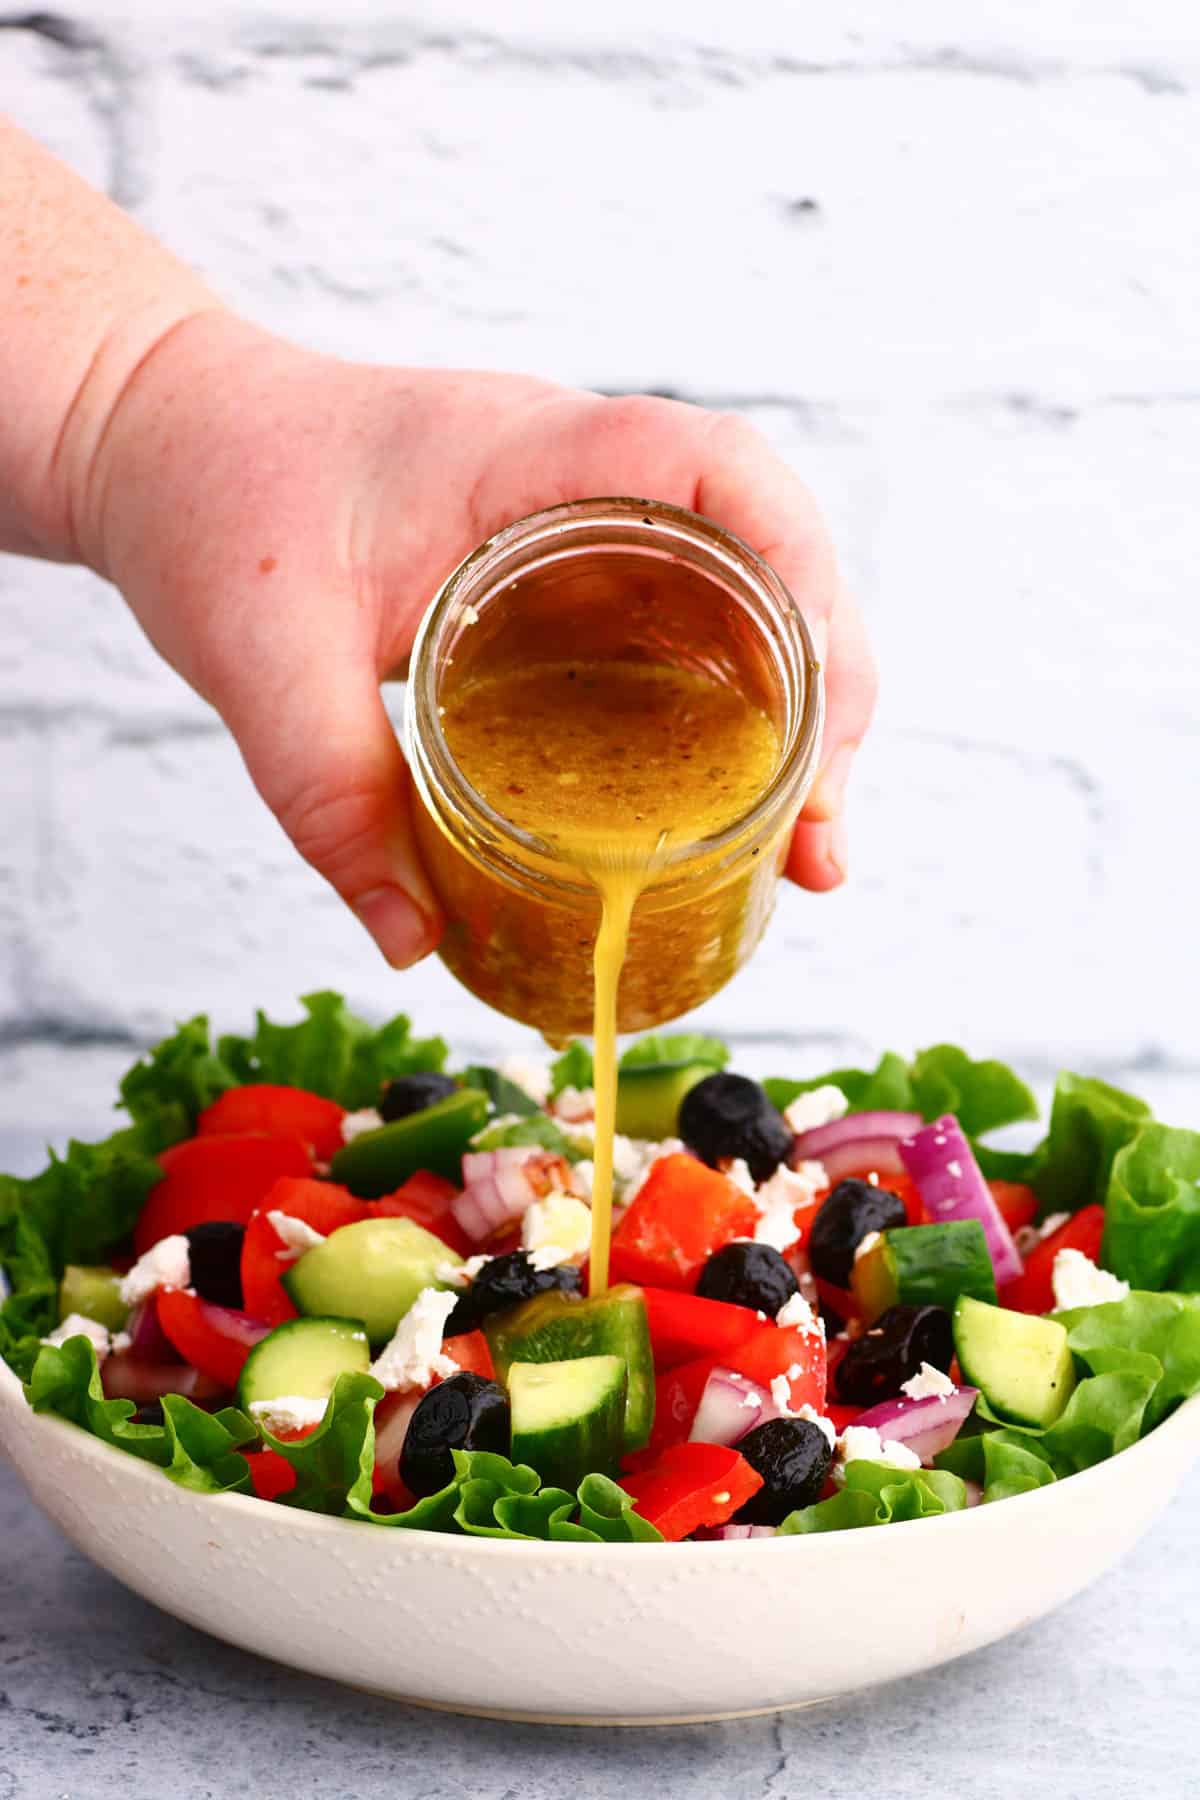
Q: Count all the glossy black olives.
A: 9